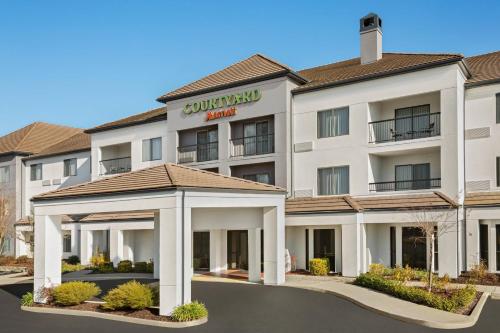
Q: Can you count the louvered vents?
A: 6